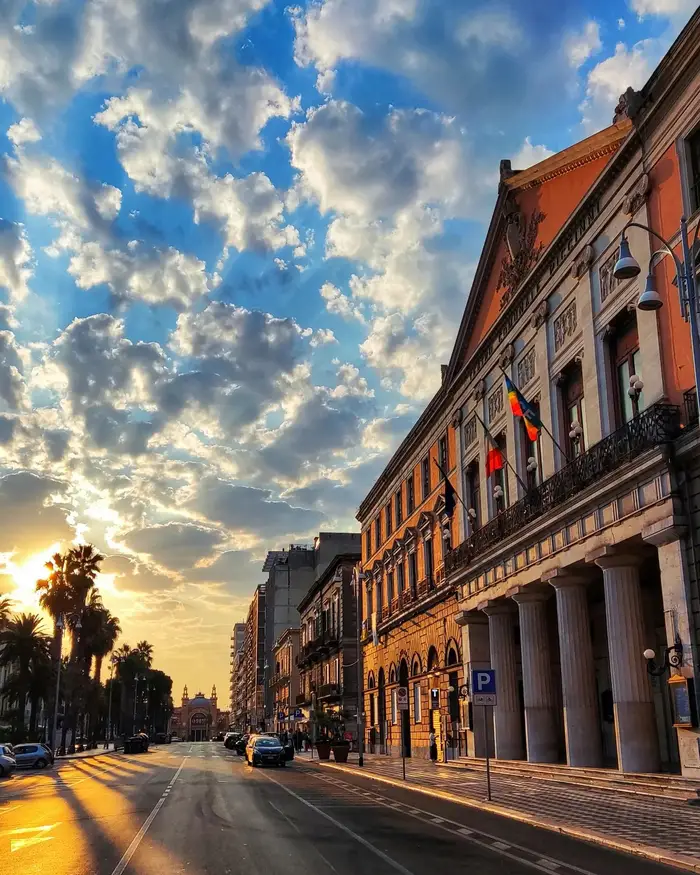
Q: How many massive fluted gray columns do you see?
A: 4